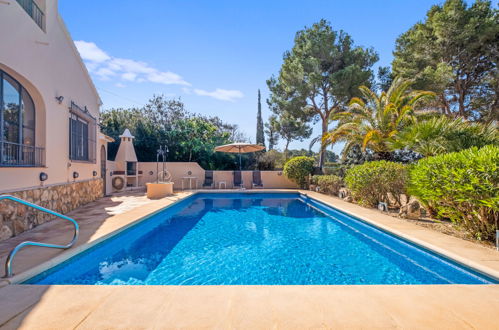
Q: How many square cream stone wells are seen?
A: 1